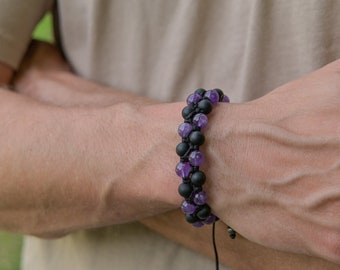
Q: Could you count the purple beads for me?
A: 11